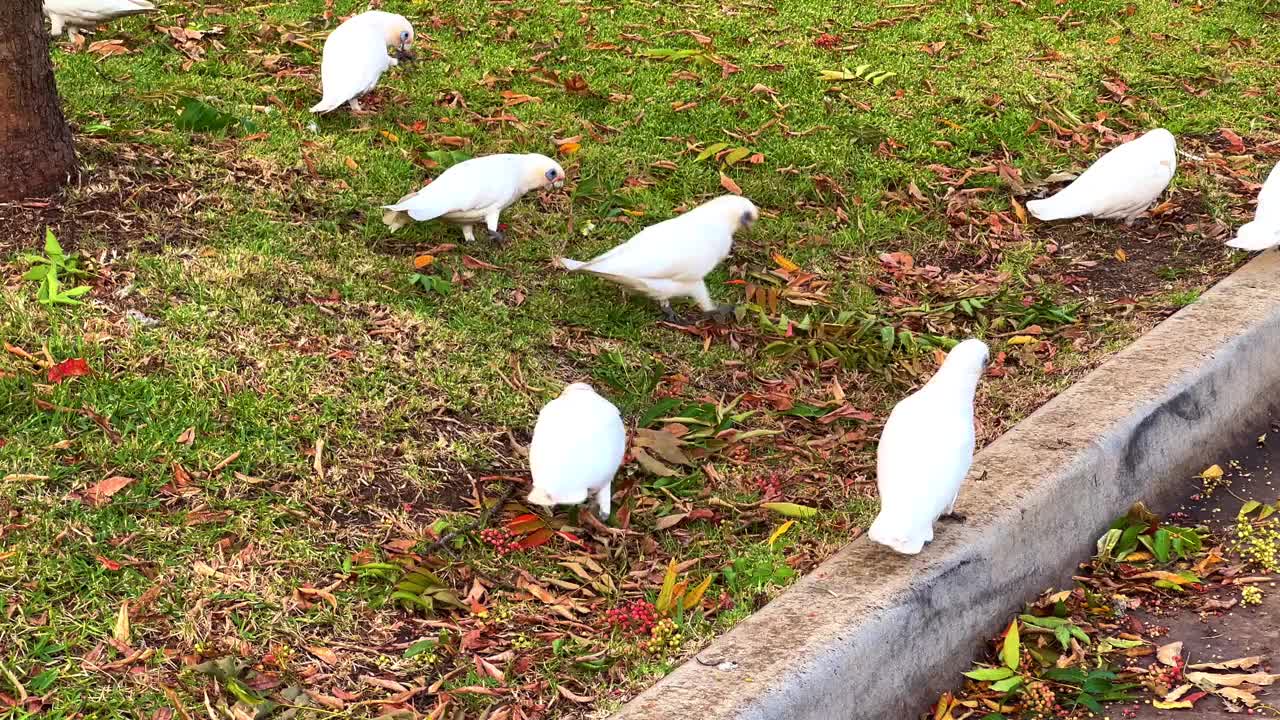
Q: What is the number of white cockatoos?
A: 8